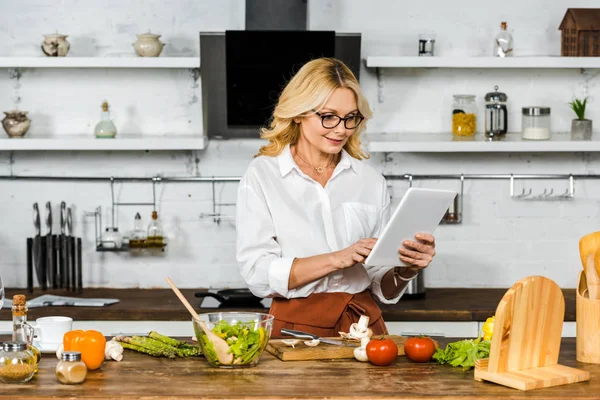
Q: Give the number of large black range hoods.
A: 1